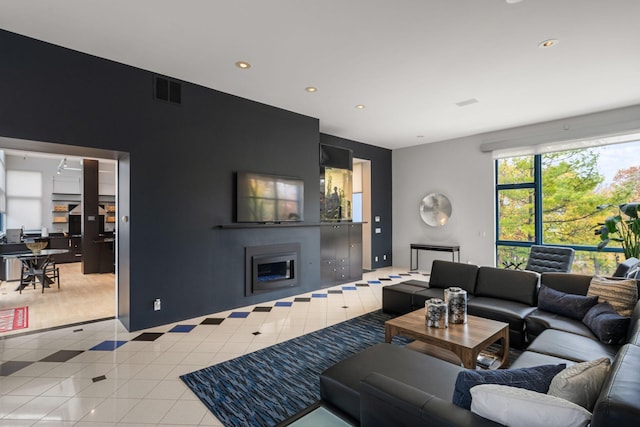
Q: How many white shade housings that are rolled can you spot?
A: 1